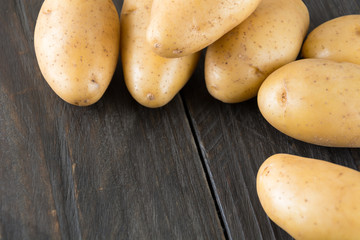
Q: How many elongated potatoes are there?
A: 7